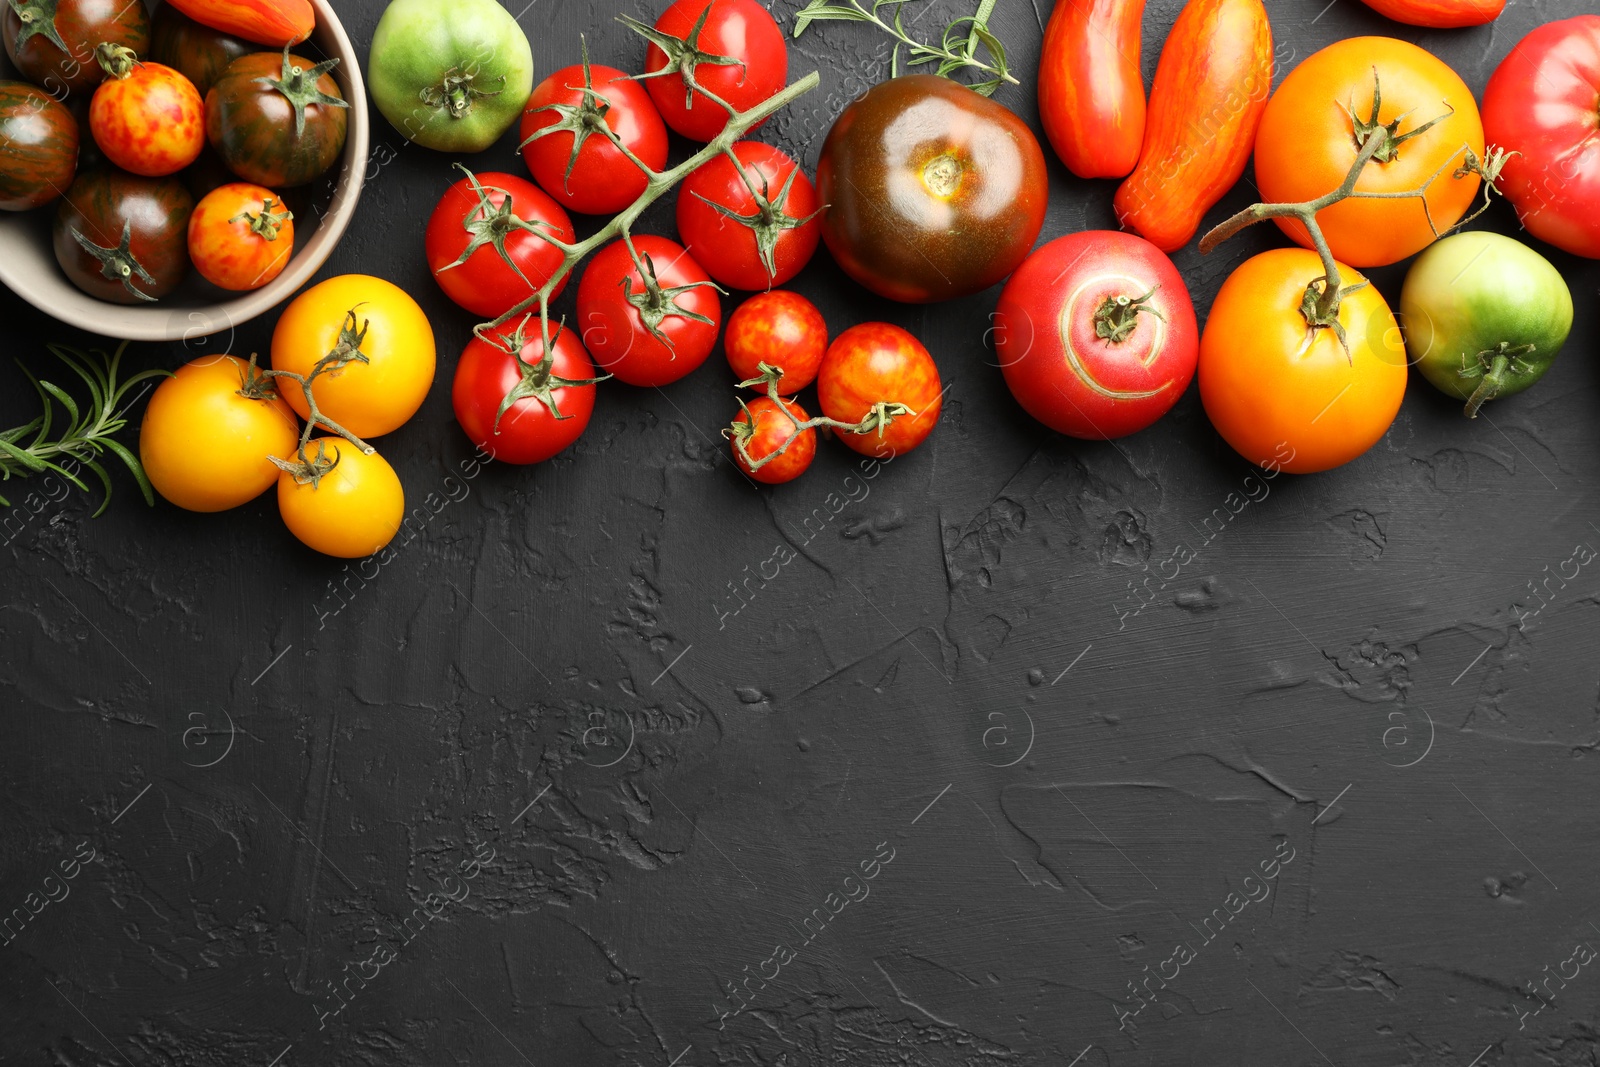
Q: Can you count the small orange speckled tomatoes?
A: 5